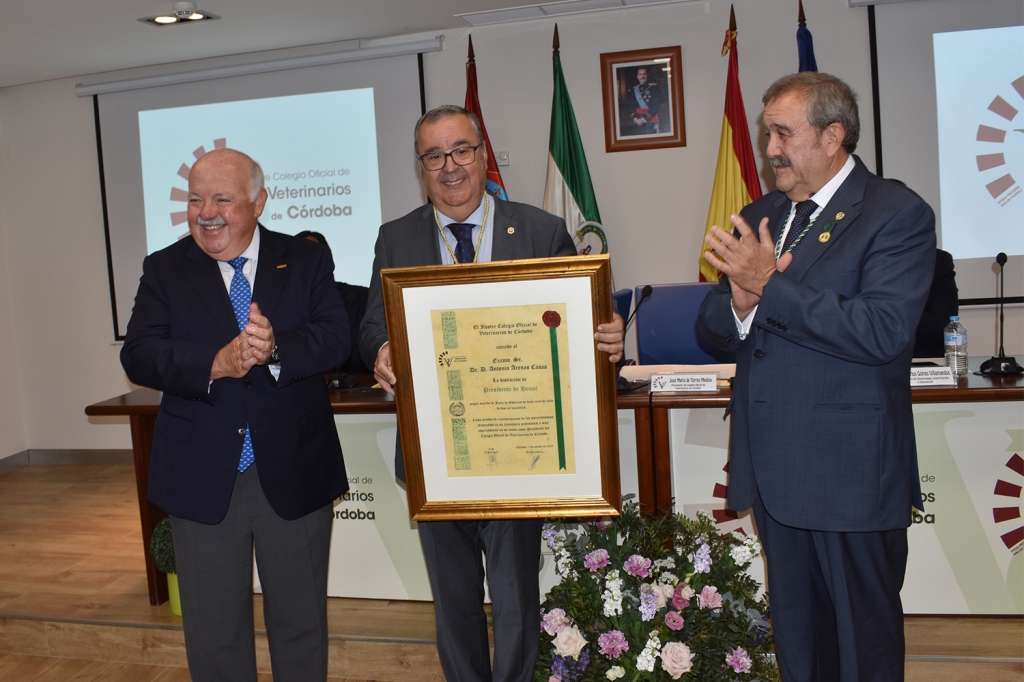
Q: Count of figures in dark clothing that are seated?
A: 2